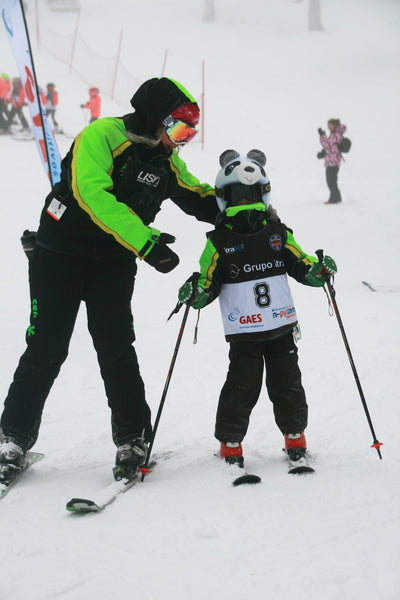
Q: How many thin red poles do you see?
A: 5